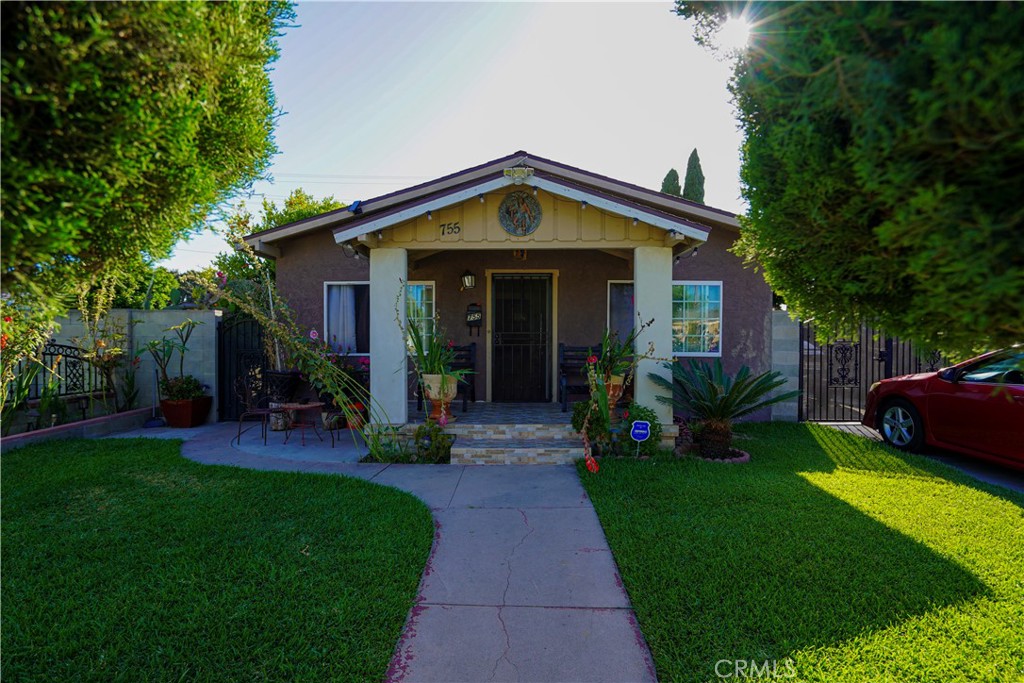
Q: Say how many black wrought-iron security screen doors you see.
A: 1